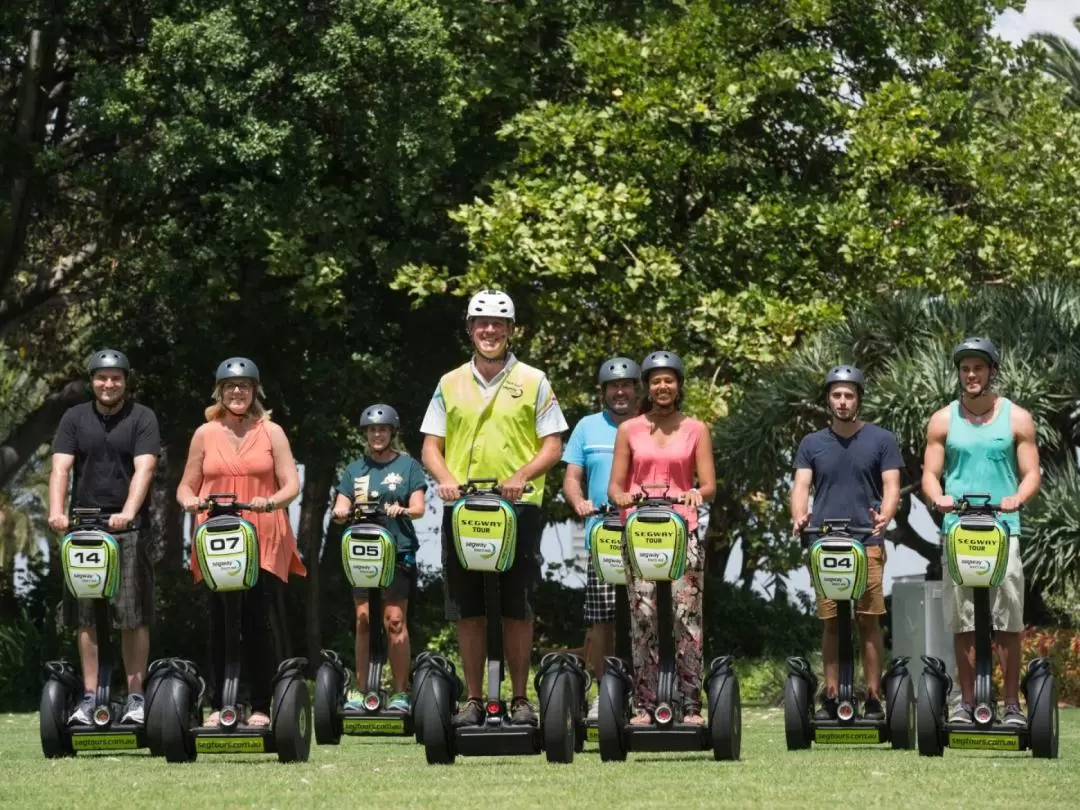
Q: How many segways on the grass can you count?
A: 8